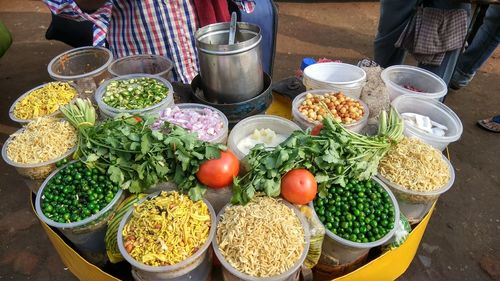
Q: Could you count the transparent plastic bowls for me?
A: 15